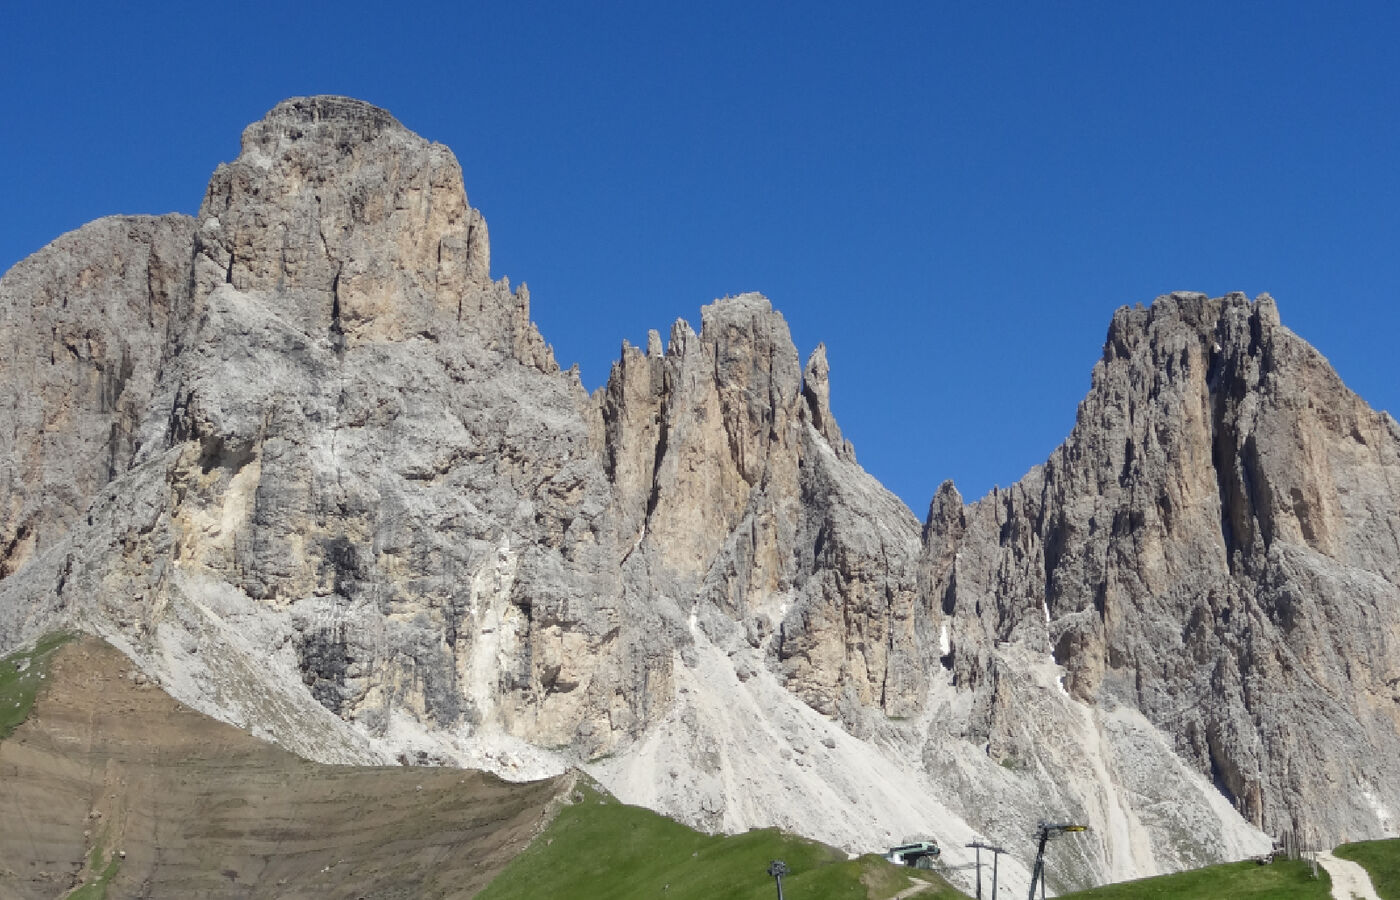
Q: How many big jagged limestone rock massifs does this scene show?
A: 3